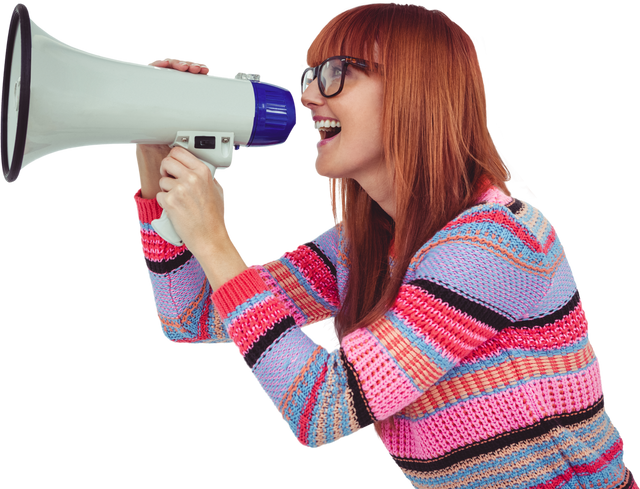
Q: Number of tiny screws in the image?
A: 2